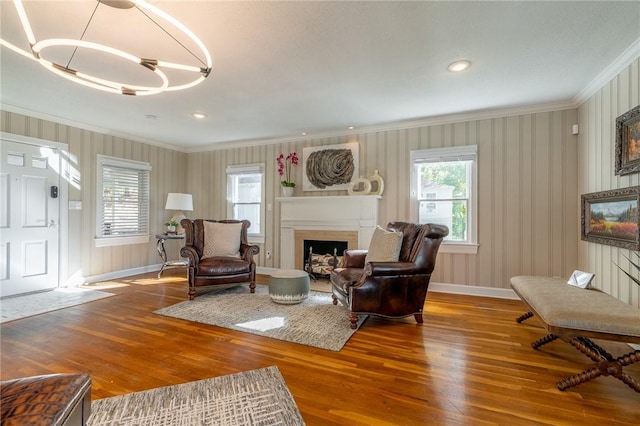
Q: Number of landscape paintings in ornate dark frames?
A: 2